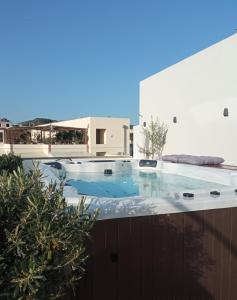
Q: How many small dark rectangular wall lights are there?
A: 3